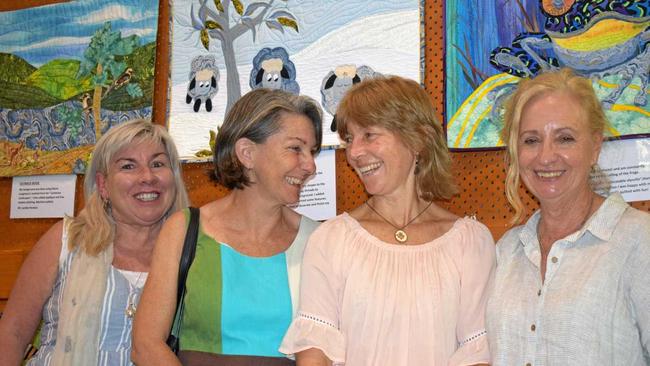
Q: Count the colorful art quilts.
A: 3